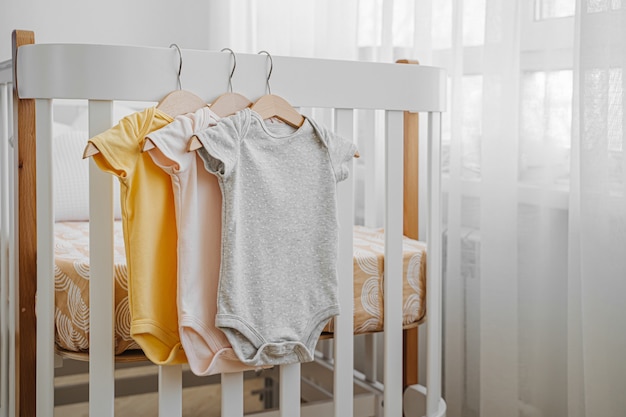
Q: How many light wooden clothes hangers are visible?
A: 3